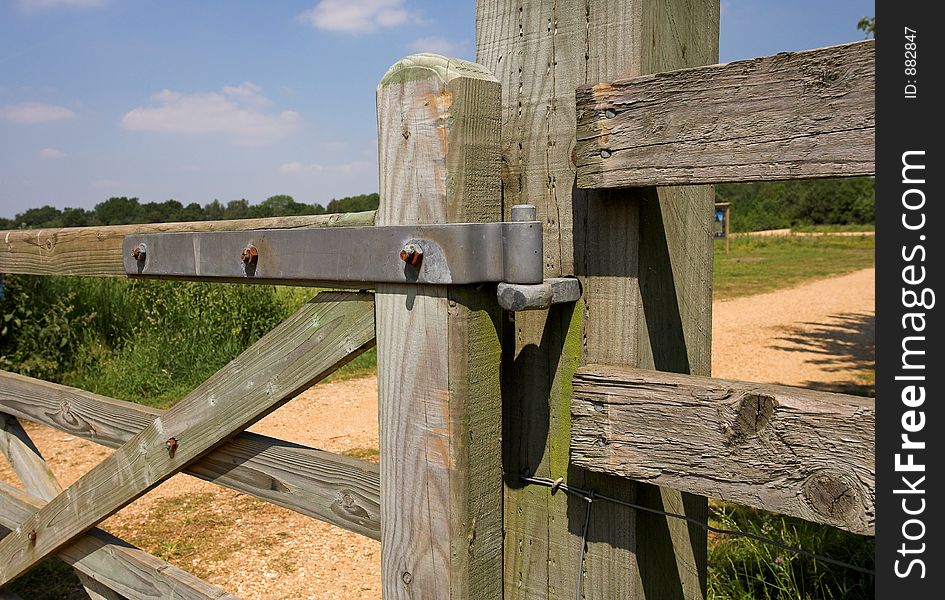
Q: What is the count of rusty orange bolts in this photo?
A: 5